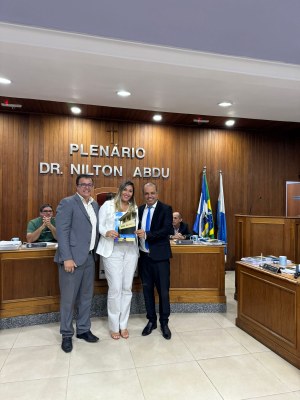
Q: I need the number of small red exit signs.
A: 2